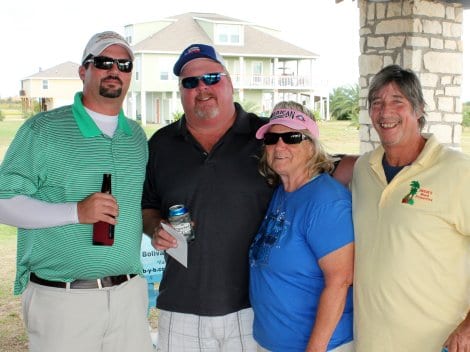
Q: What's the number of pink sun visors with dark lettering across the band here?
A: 1